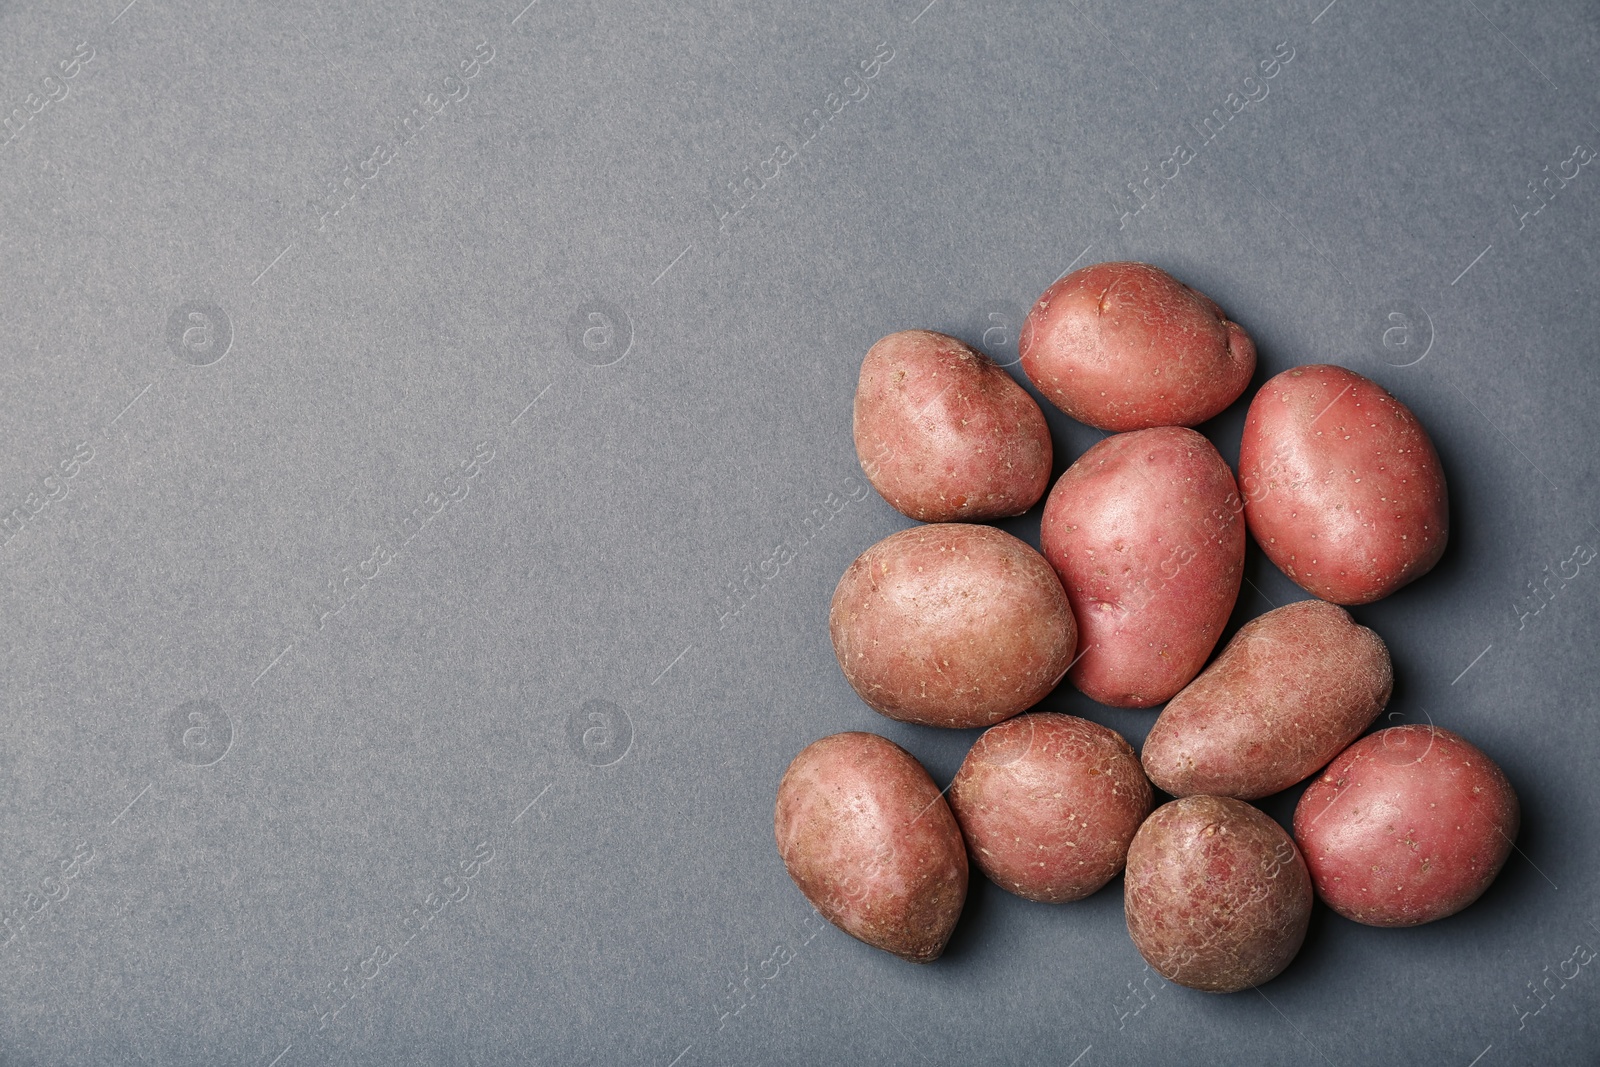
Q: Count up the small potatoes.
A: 10